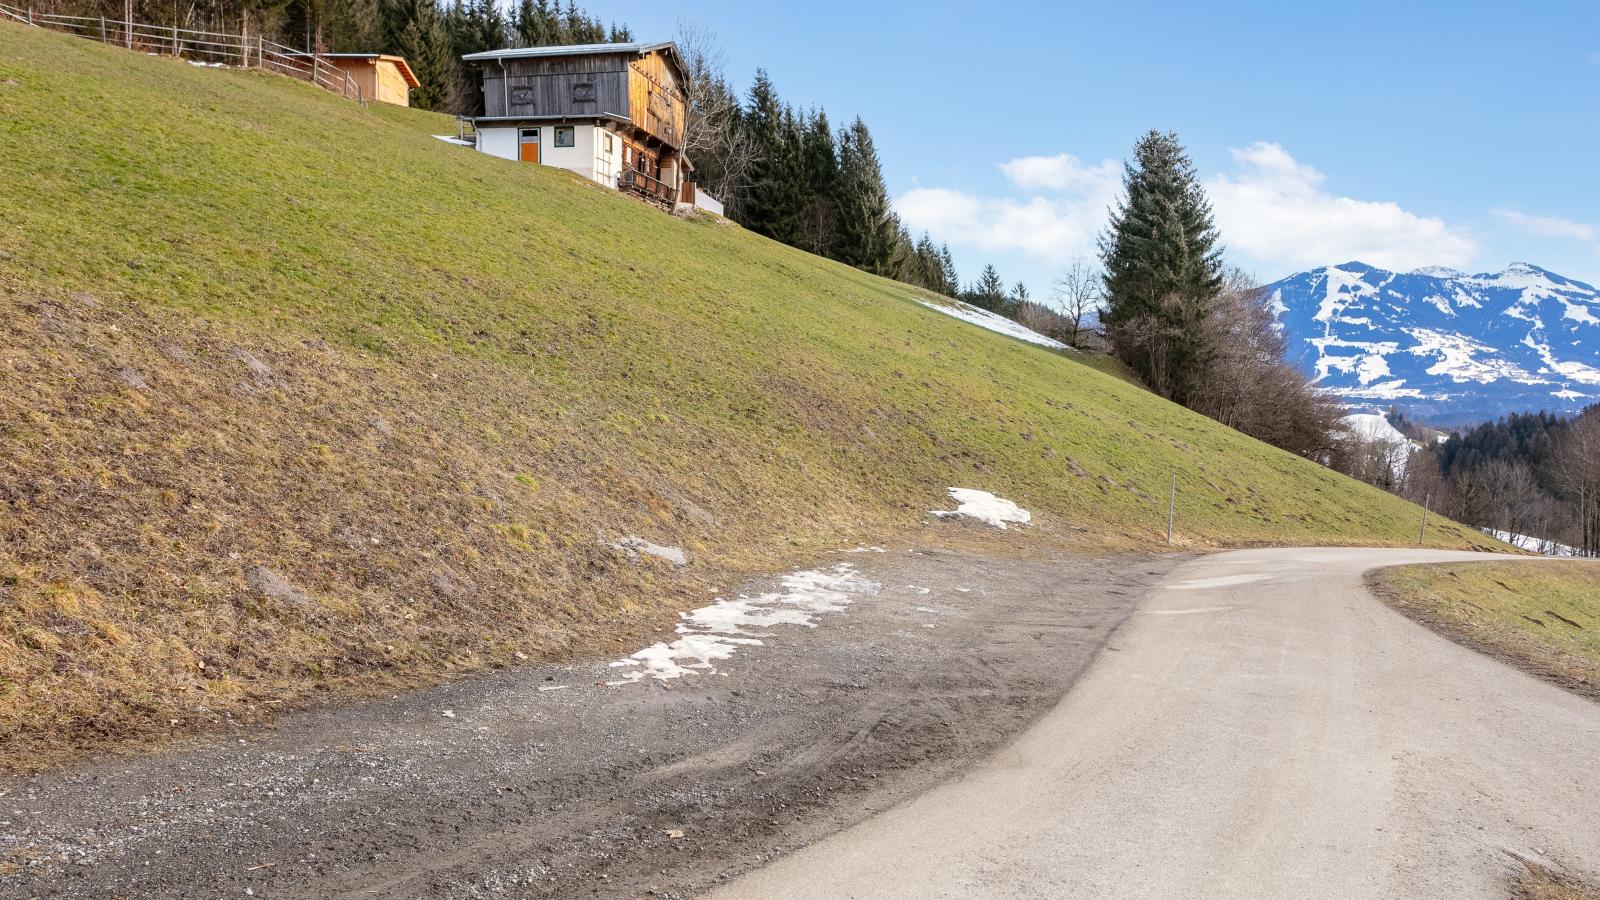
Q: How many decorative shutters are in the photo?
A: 2